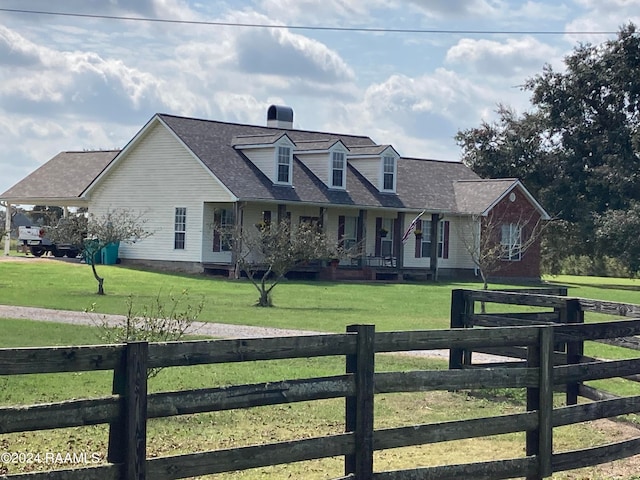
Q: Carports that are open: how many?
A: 1